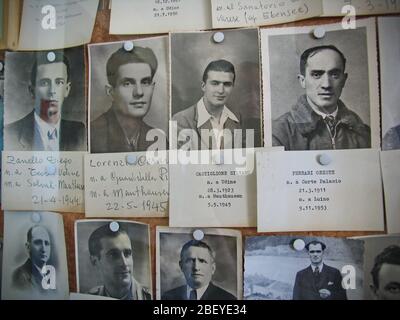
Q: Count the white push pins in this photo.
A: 12